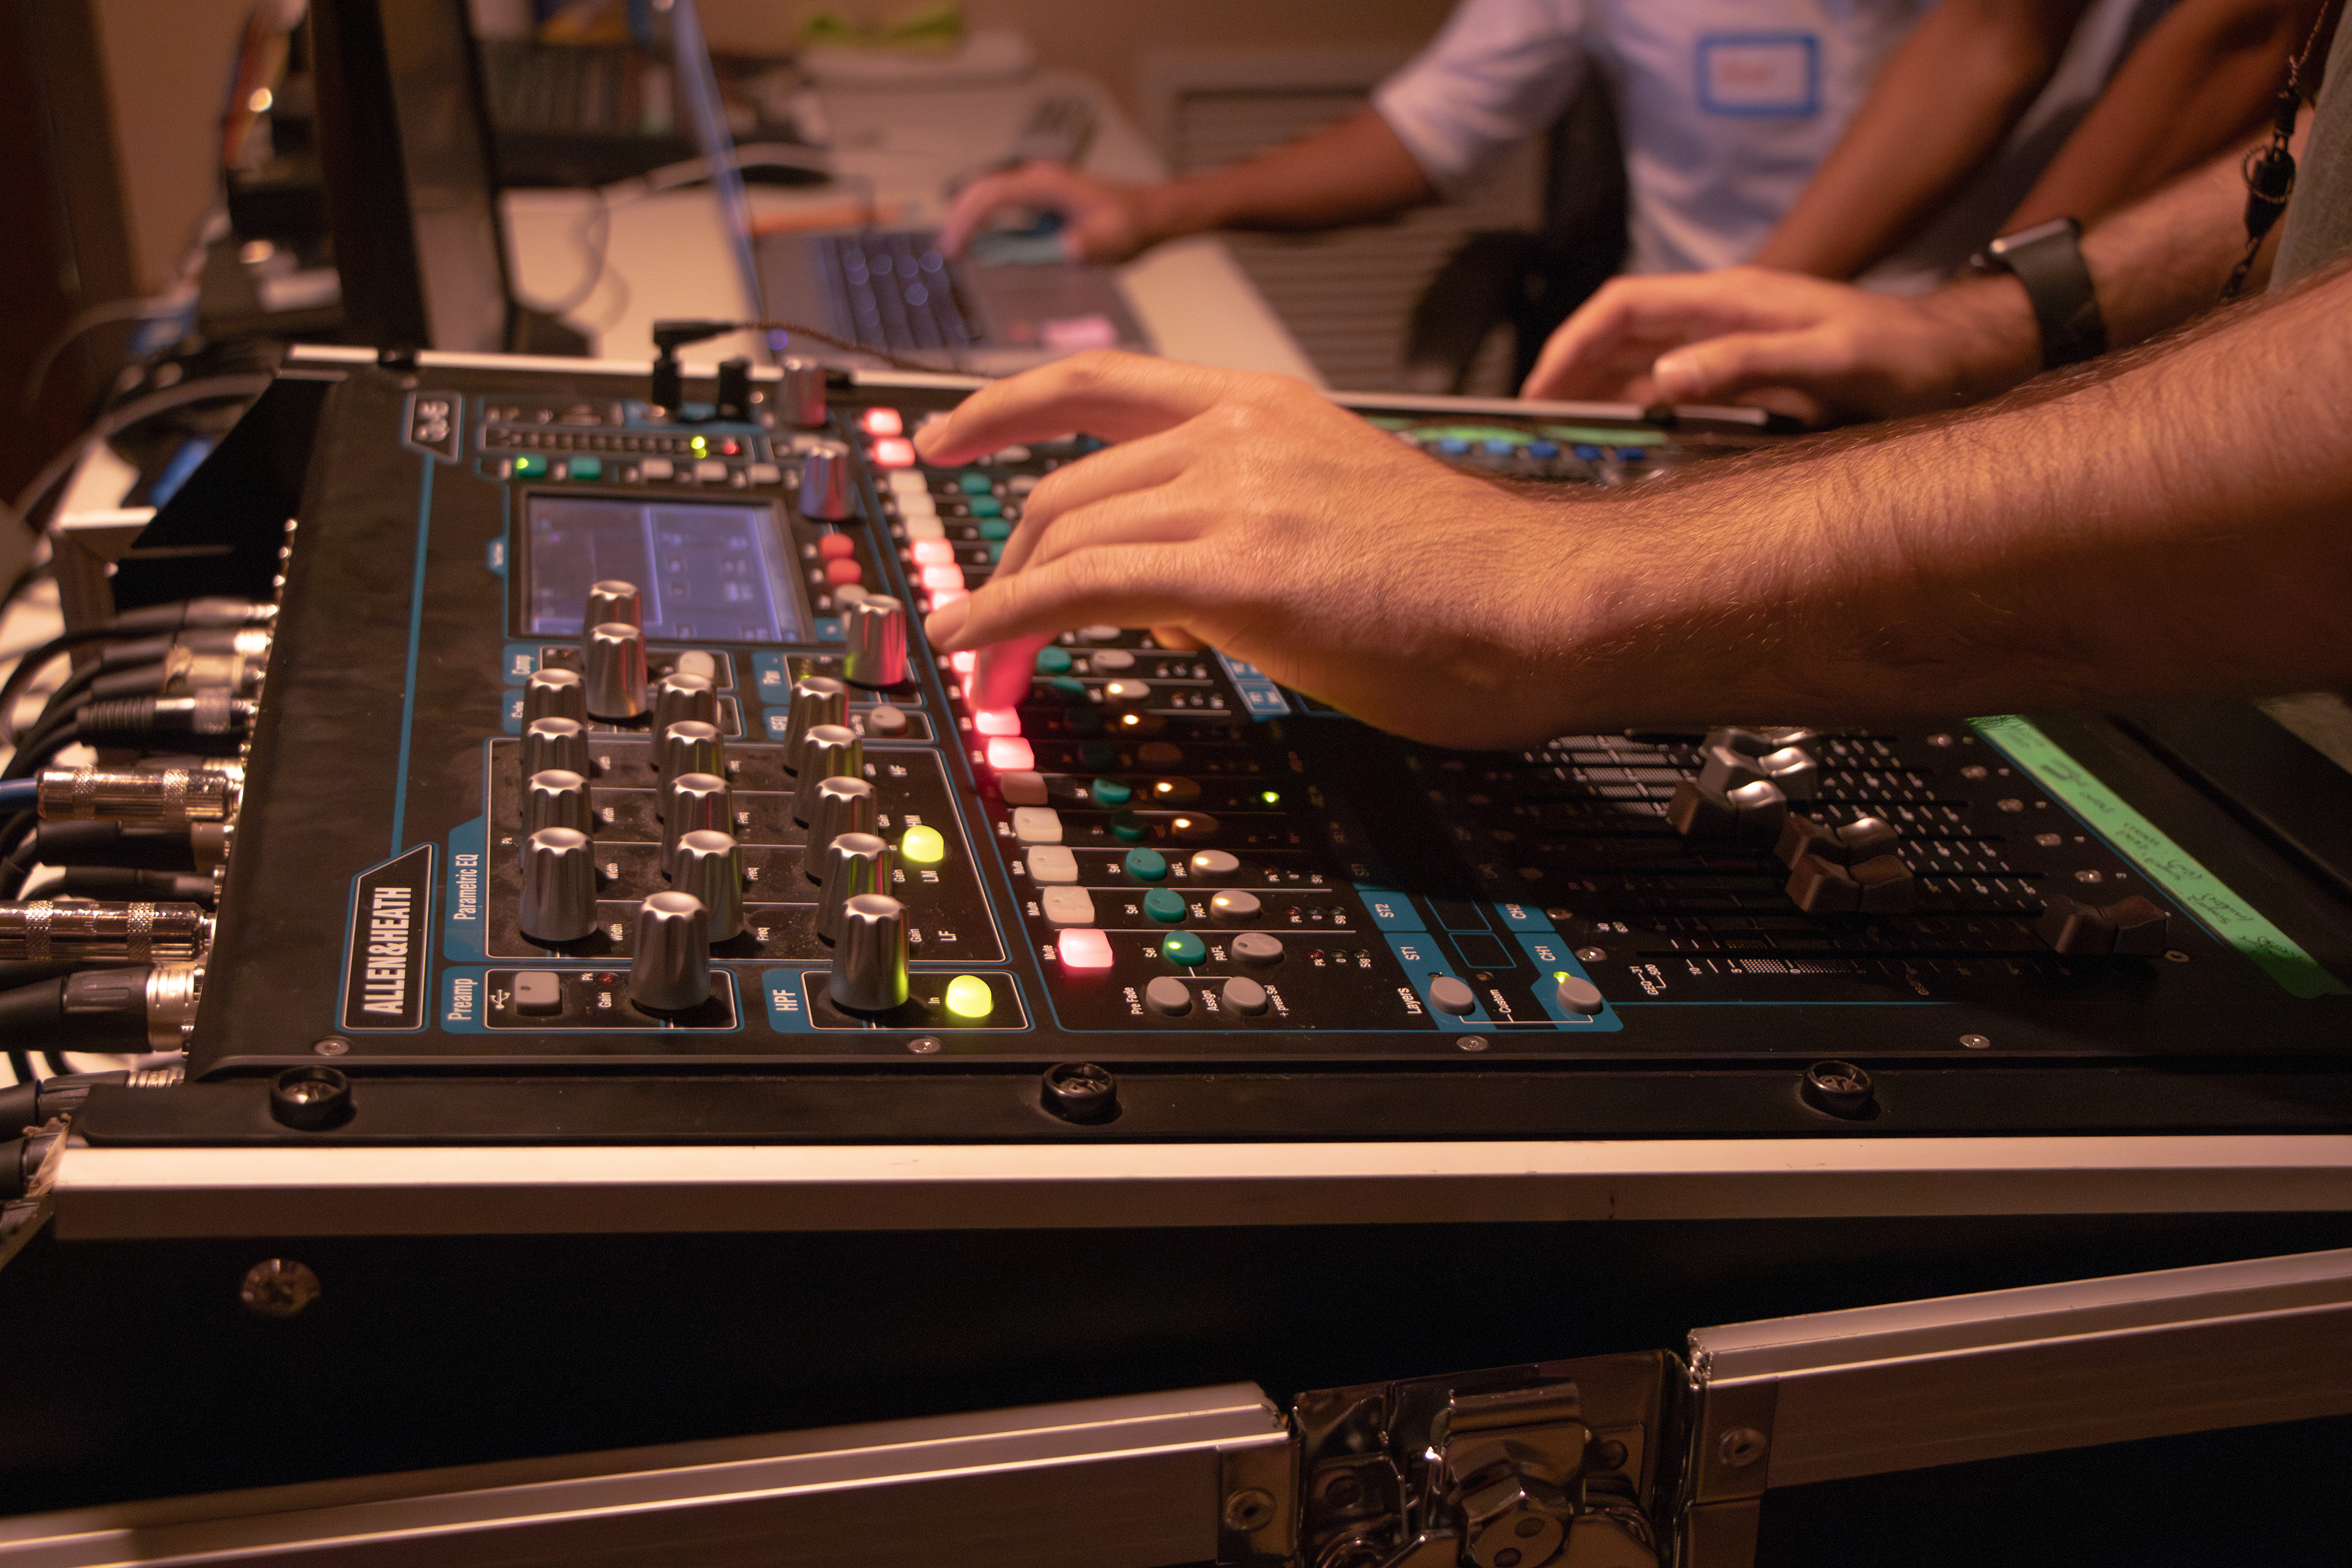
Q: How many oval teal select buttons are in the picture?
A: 13